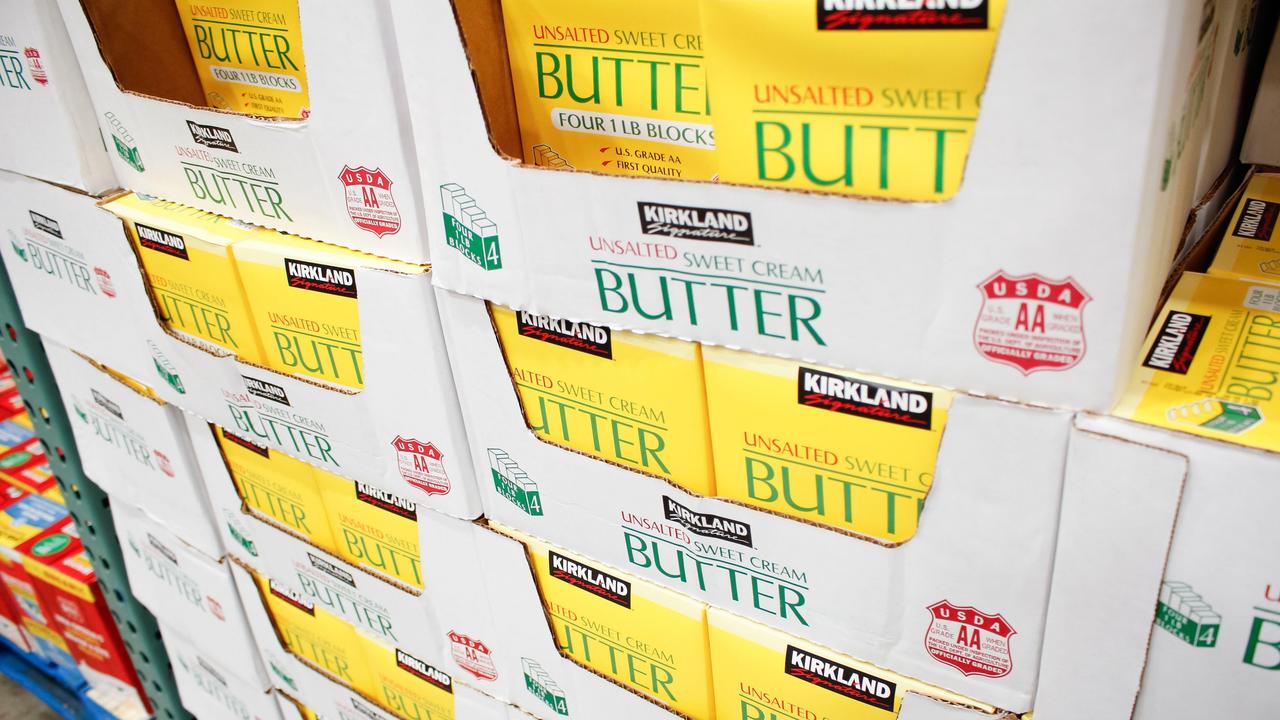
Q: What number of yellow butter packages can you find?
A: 15